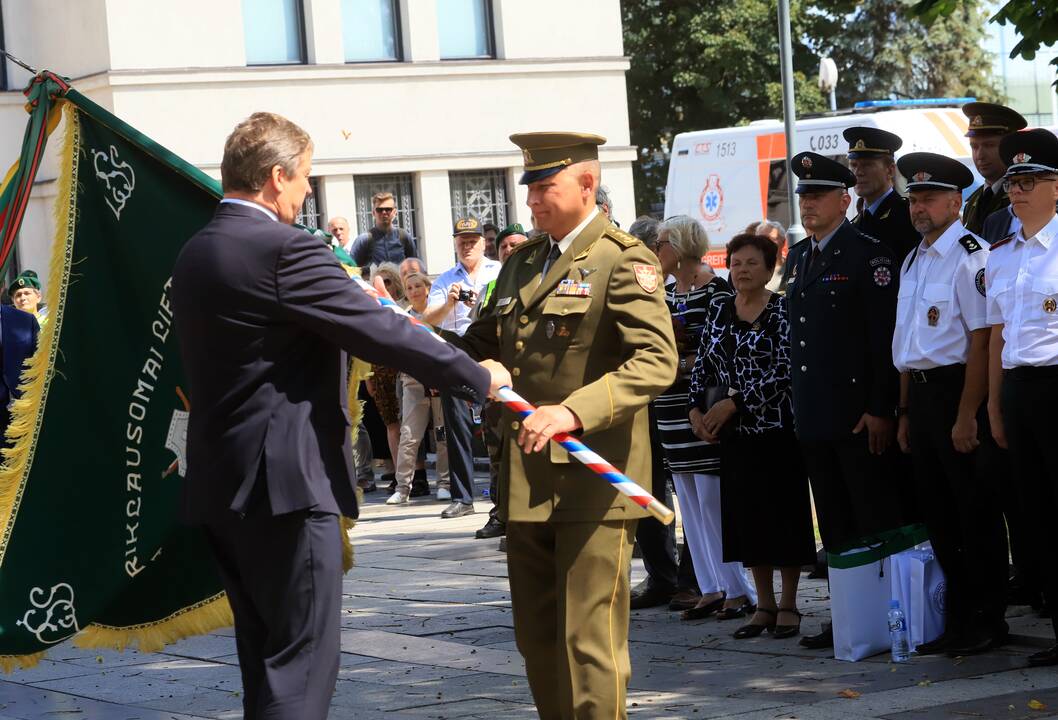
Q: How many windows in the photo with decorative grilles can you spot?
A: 3